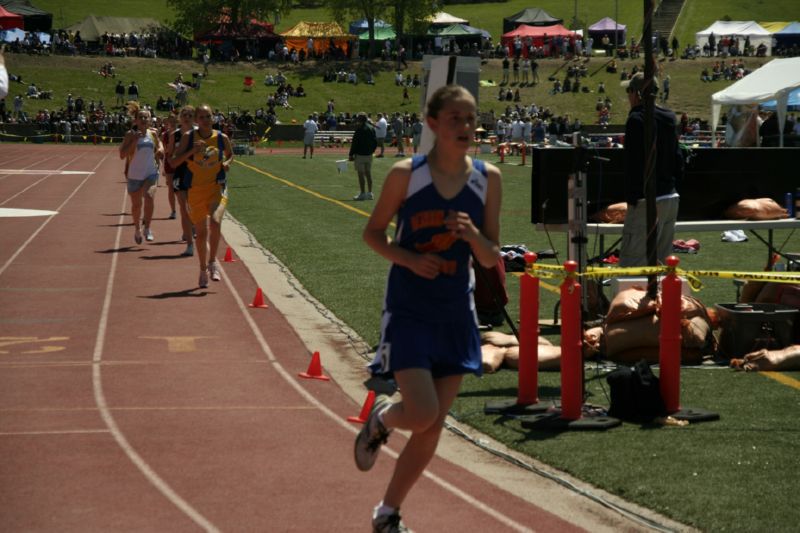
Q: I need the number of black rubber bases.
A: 3